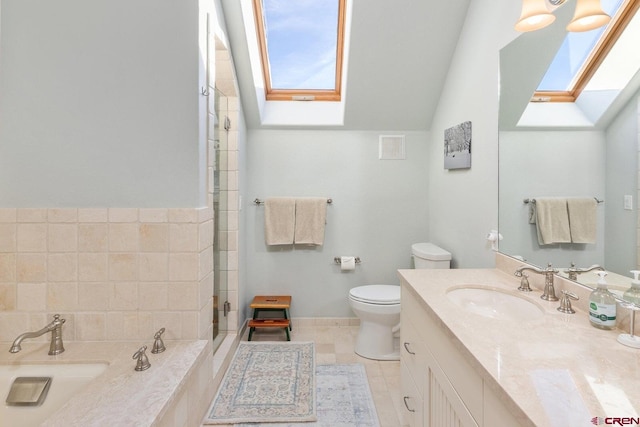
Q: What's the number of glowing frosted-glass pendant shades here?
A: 2